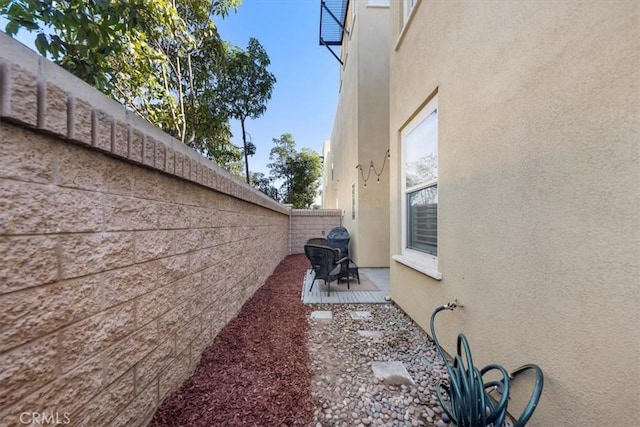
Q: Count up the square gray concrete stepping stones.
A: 4